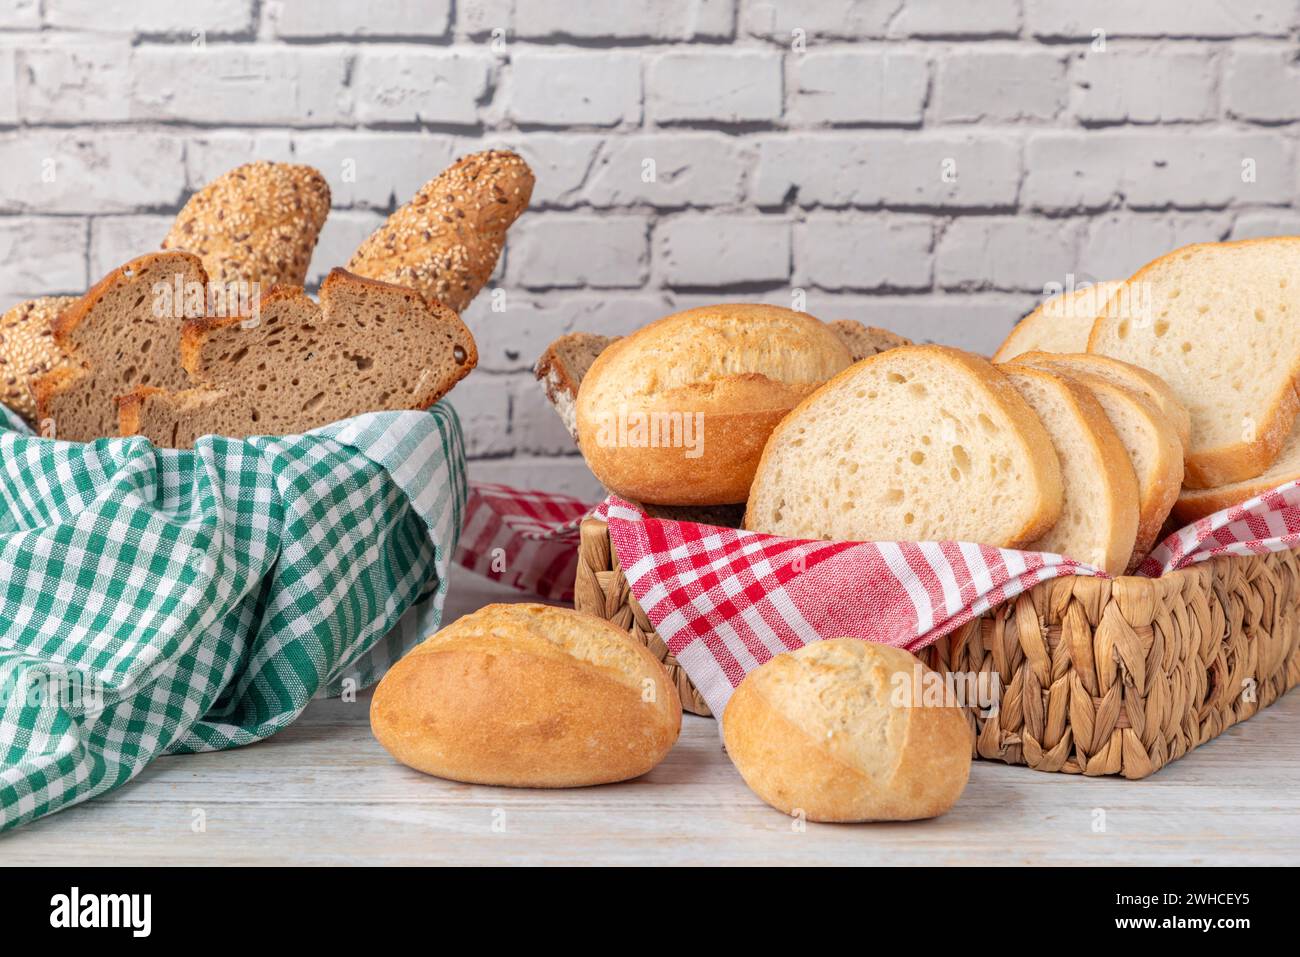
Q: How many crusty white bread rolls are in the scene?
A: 3